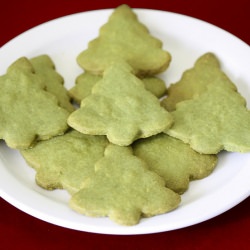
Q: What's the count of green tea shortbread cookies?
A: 10